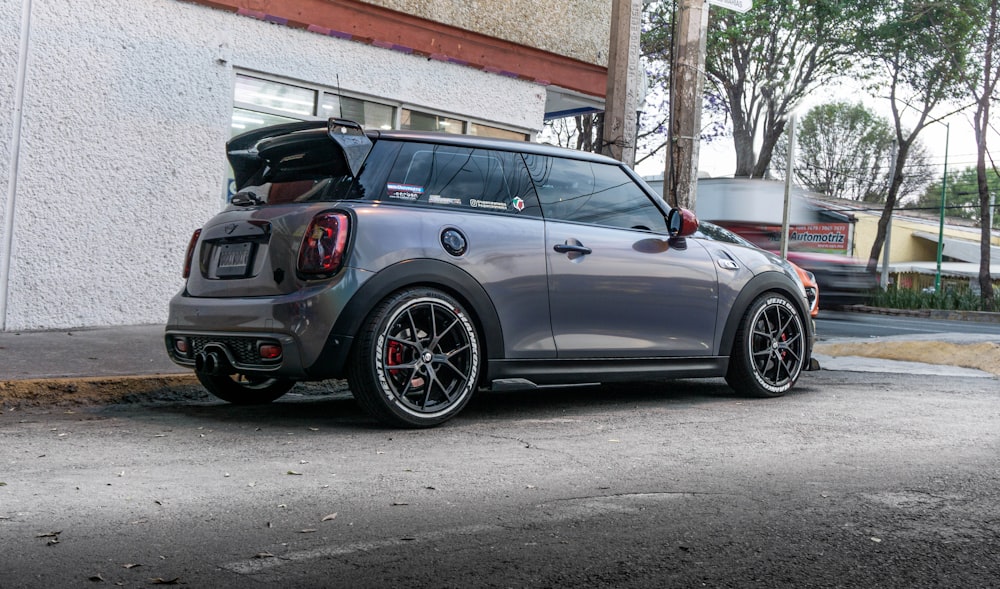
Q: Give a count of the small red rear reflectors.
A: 2